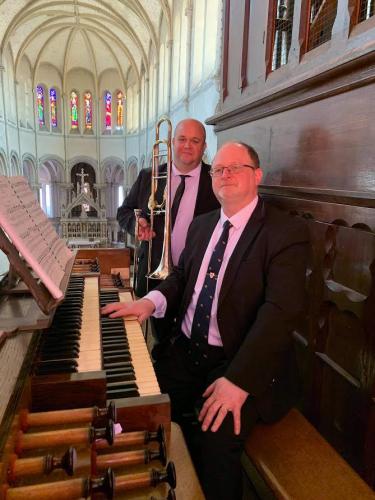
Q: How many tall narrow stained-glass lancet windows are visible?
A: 6